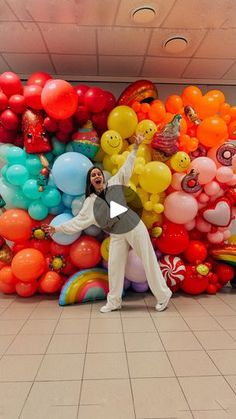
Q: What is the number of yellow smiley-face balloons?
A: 3